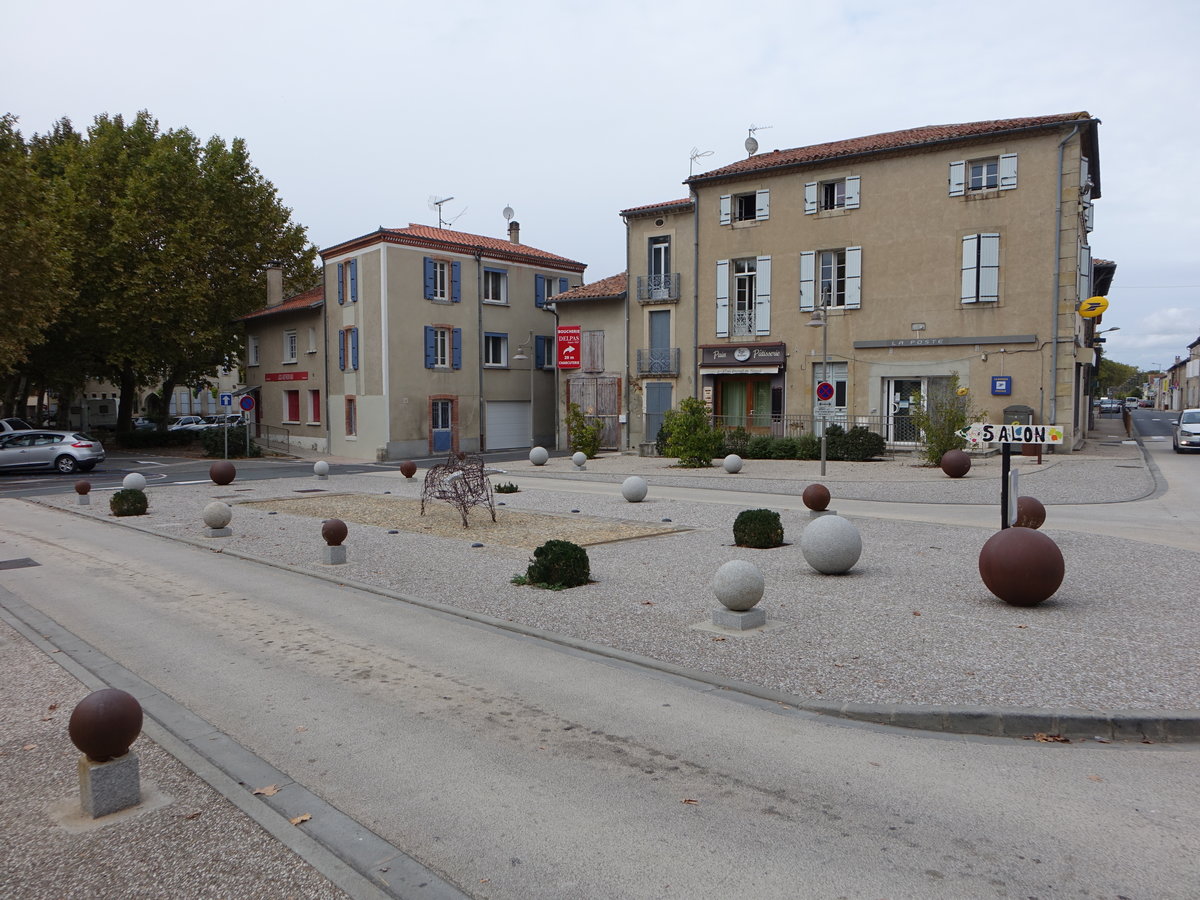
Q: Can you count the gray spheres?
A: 9